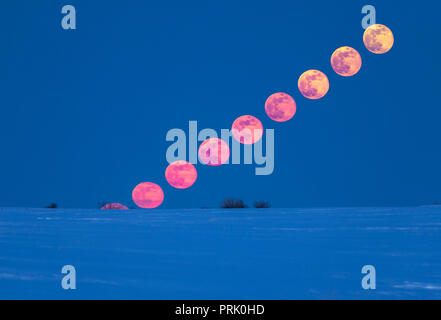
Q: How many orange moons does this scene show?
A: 3